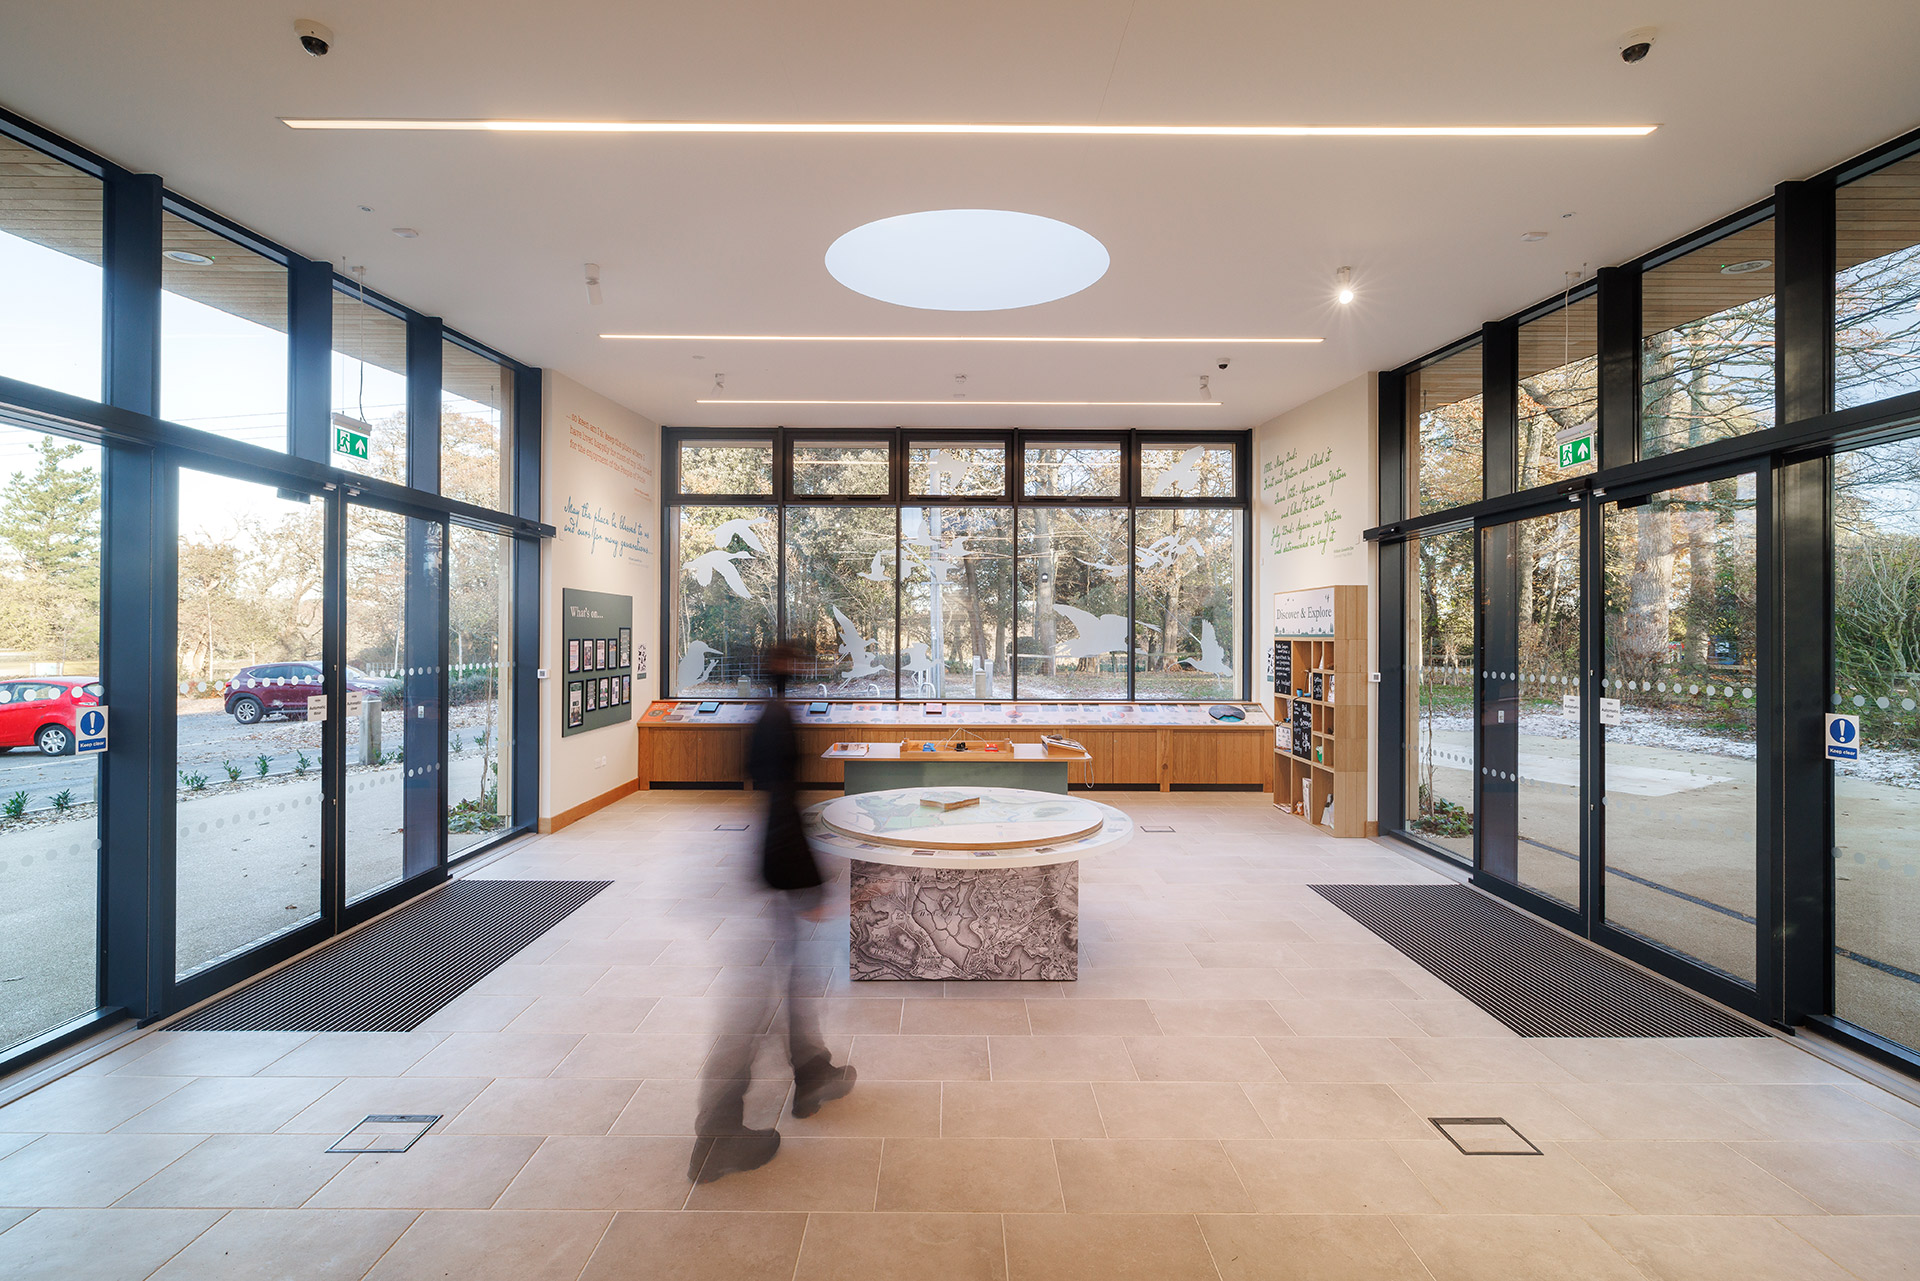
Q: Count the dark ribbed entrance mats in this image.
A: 2